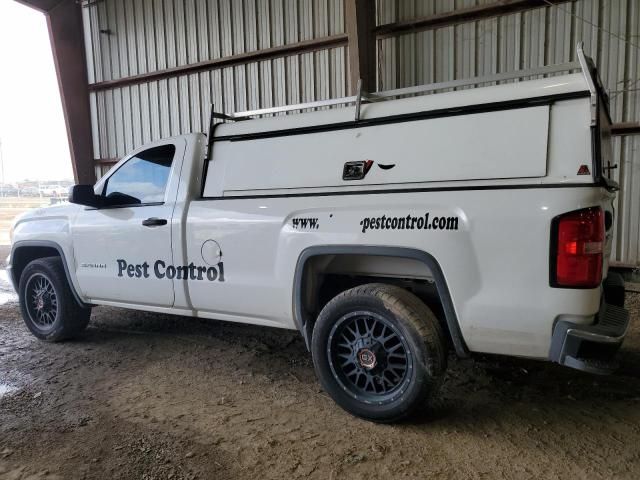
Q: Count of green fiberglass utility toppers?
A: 0